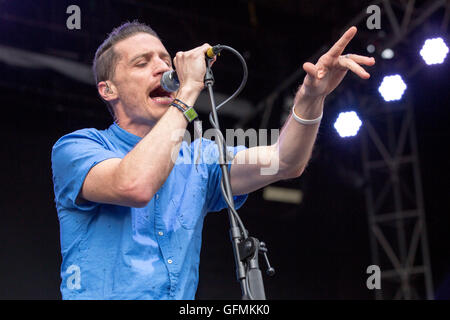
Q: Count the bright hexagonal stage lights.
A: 3